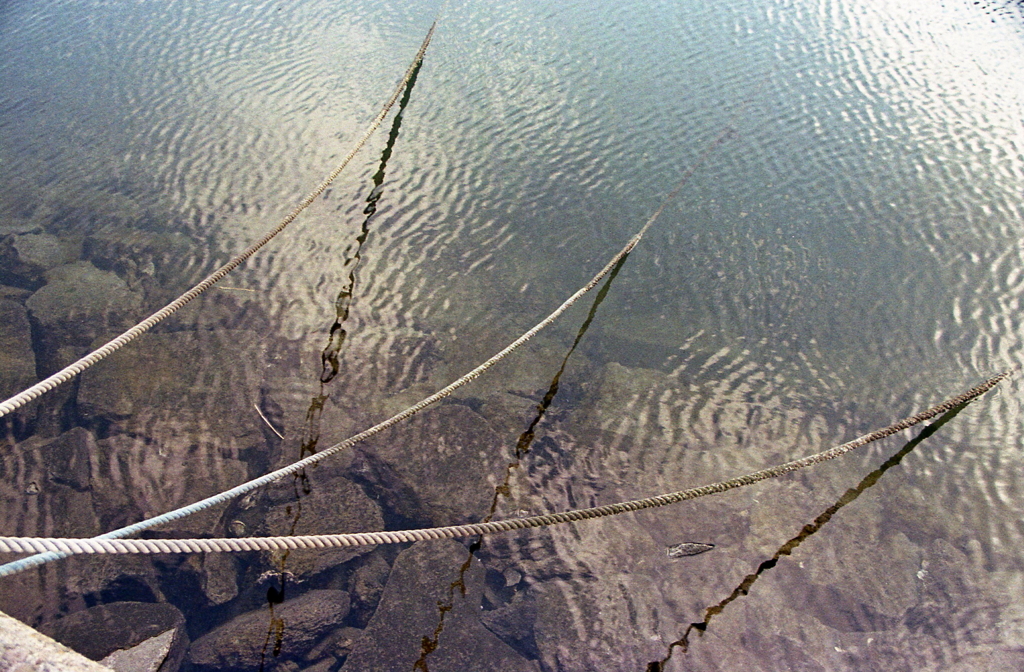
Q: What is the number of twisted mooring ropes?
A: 3